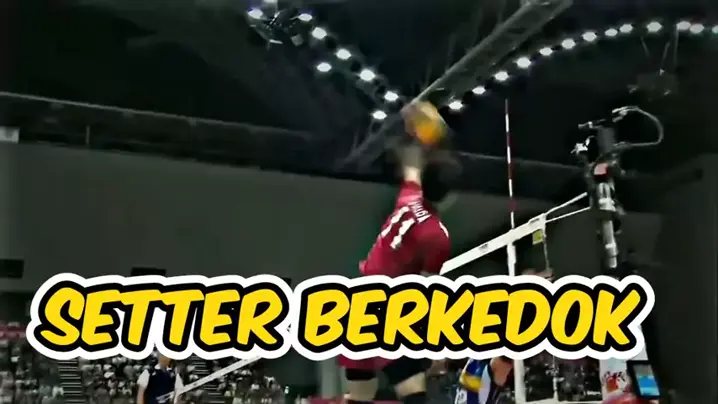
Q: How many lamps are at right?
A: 13